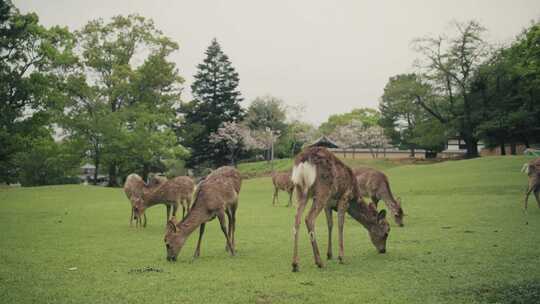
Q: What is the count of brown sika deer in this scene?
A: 7